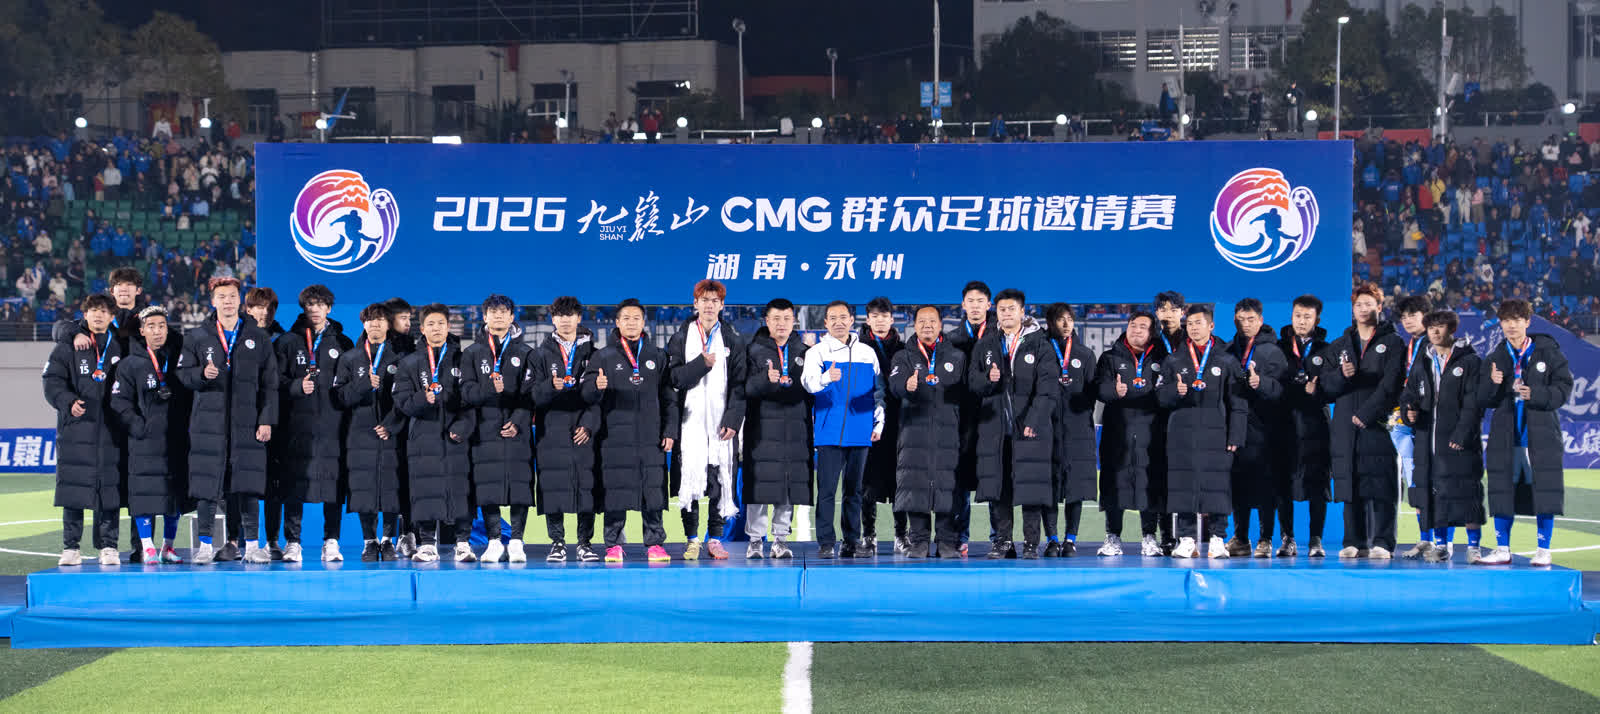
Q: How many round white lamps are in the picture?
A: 12